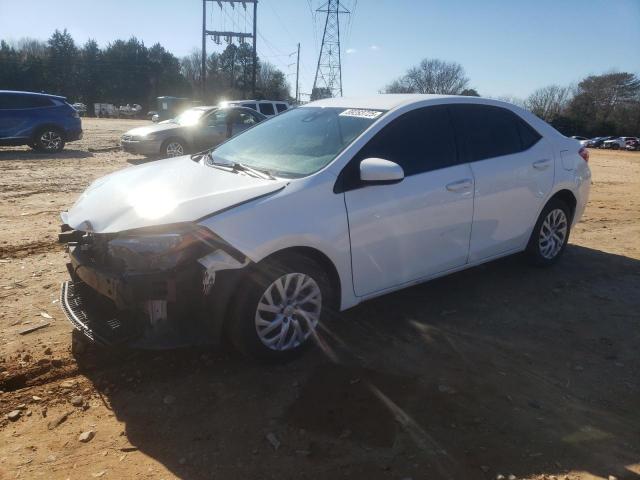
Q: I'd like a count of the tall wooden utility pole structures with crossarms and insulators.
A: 1